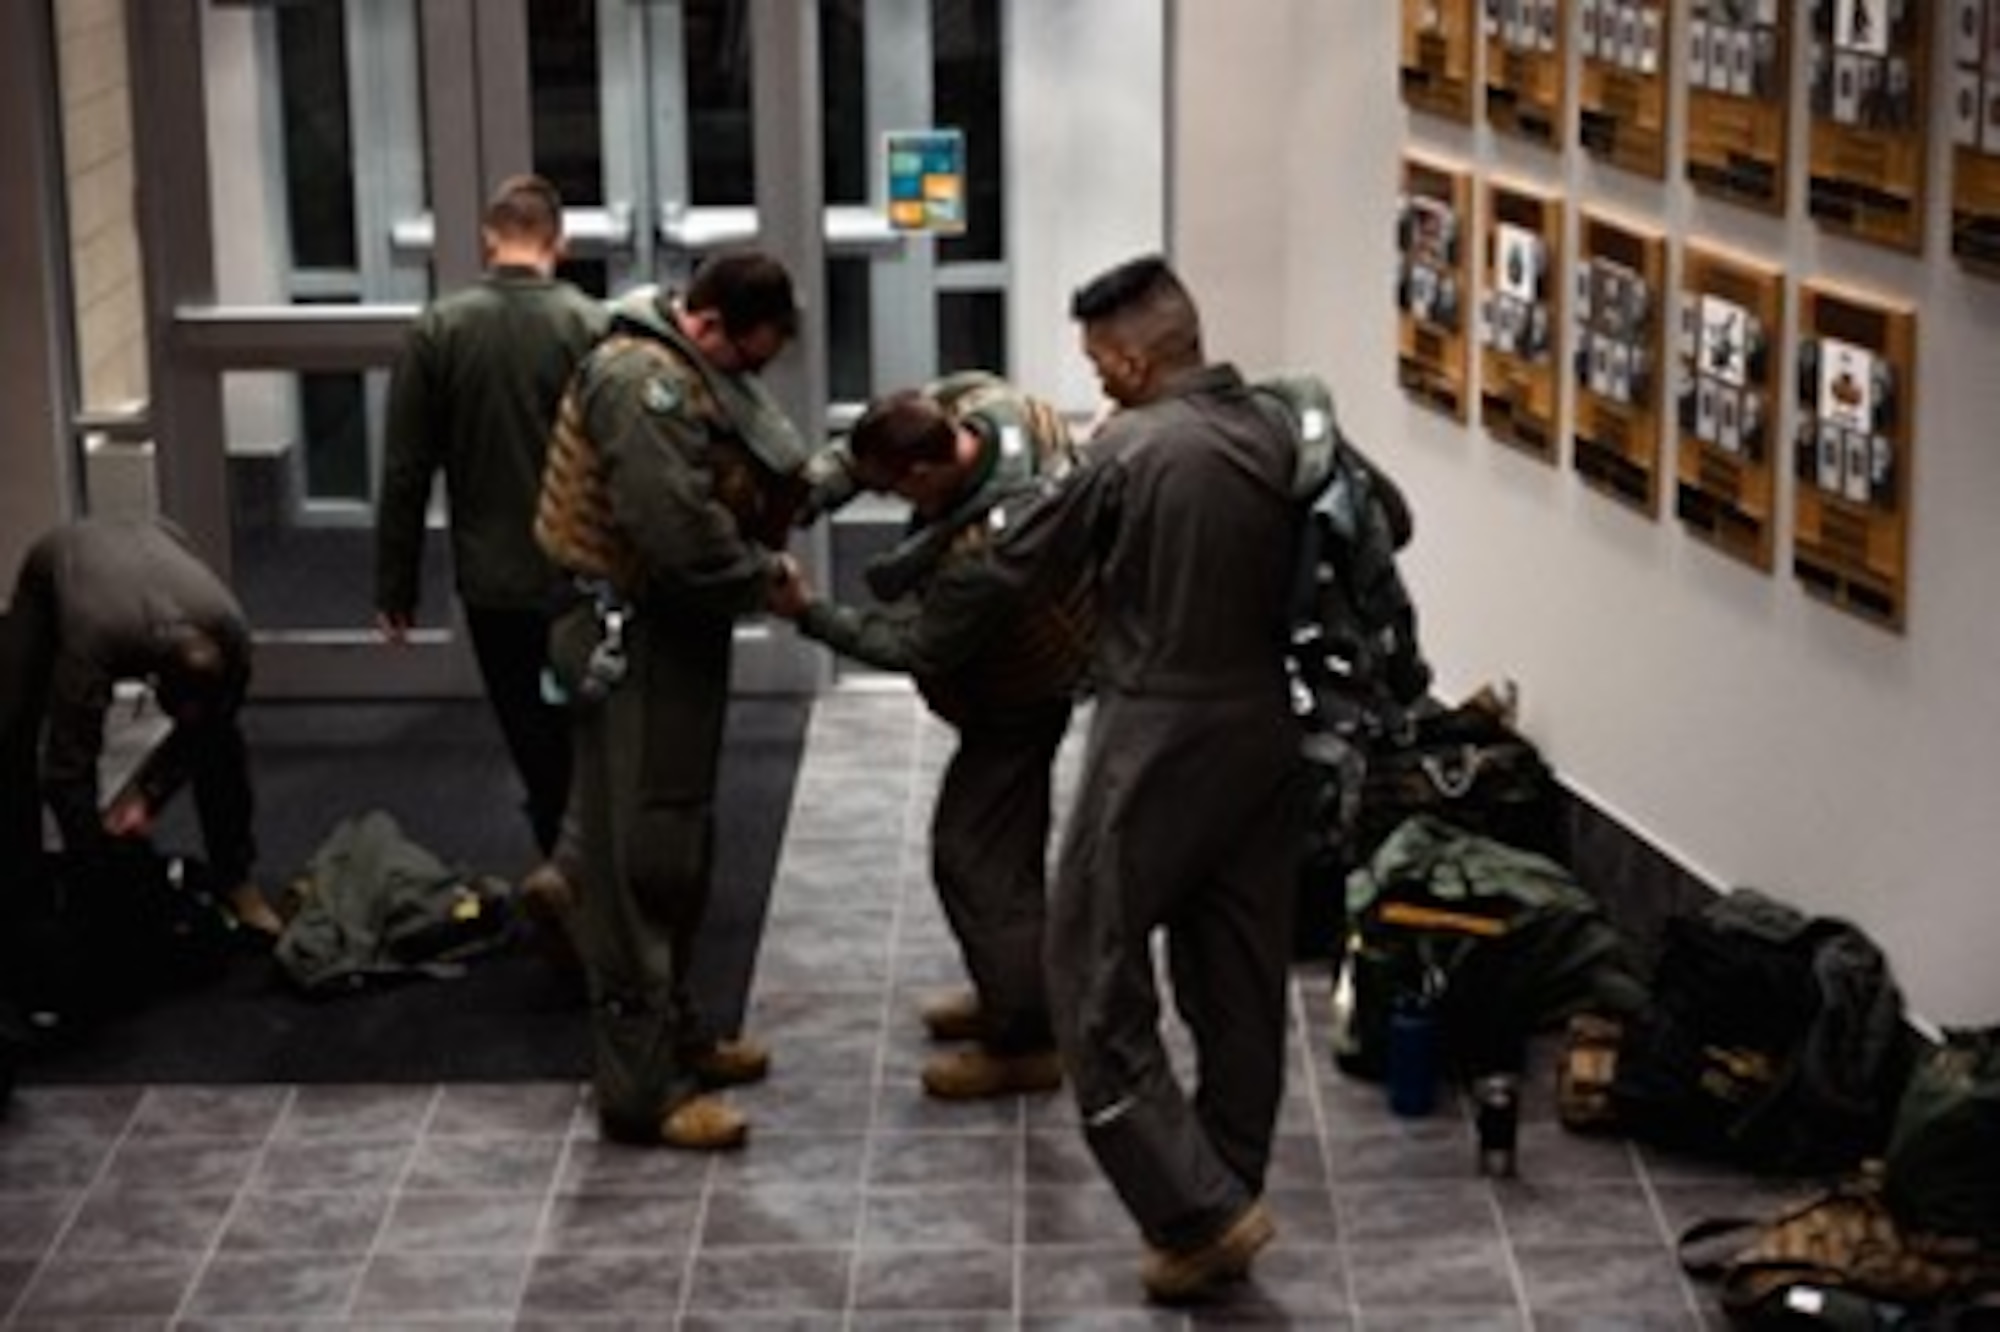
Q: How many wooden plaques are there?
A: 11